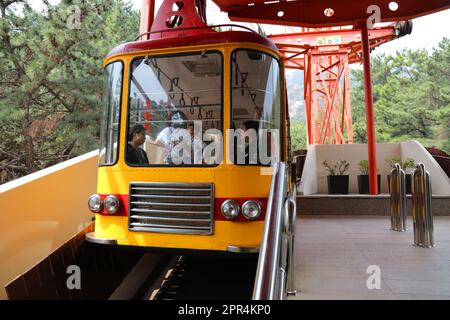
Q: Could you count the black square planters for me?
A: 3